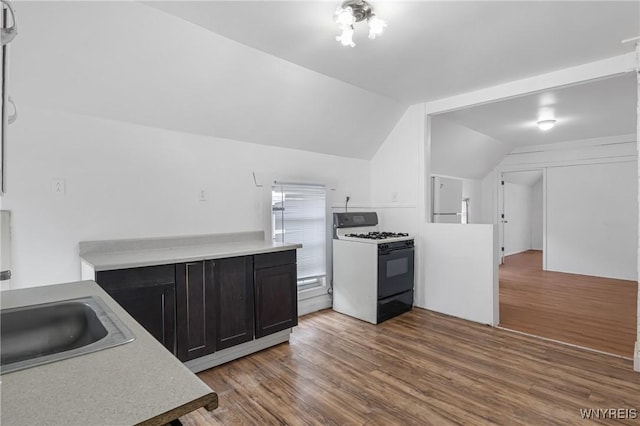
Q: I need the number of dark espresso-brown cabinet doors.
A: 4